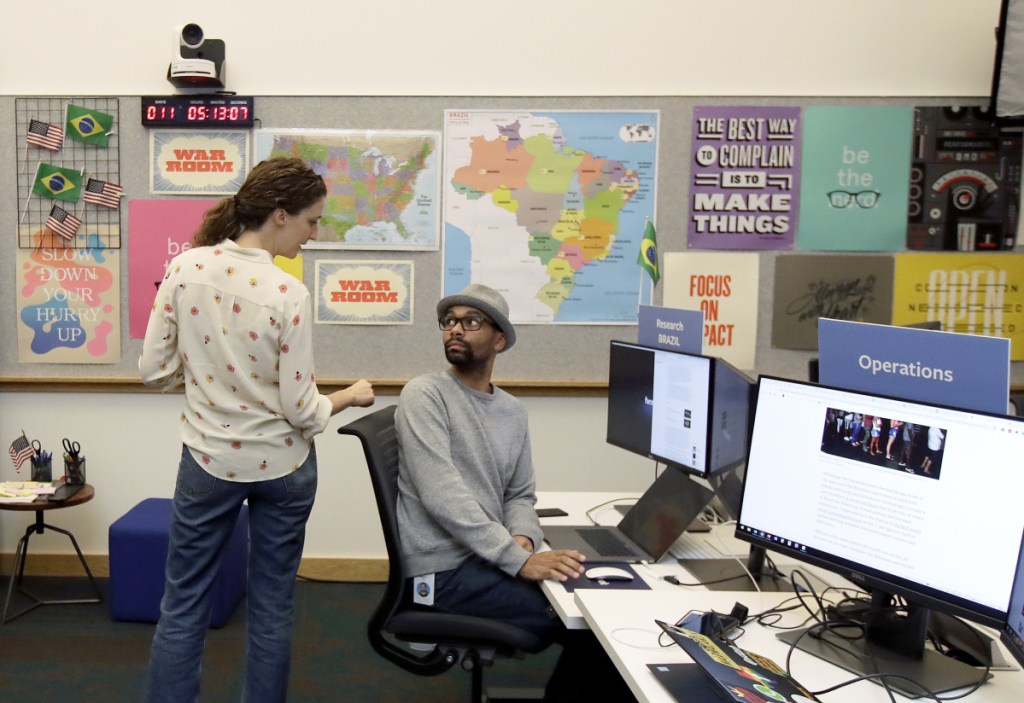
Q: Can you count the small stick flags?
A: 7